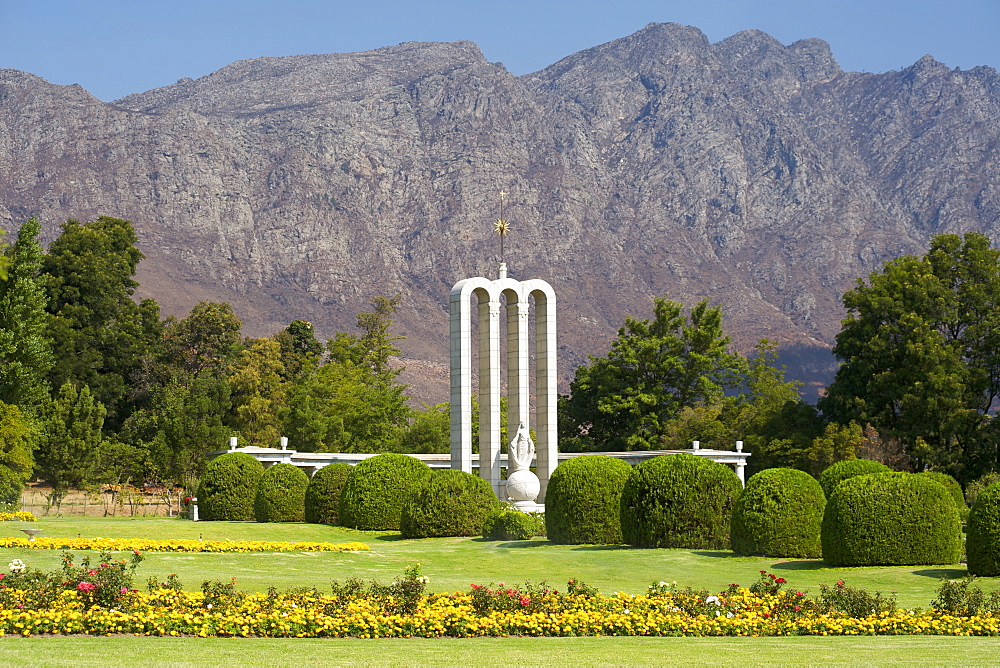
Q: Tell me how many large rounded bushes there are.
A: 12